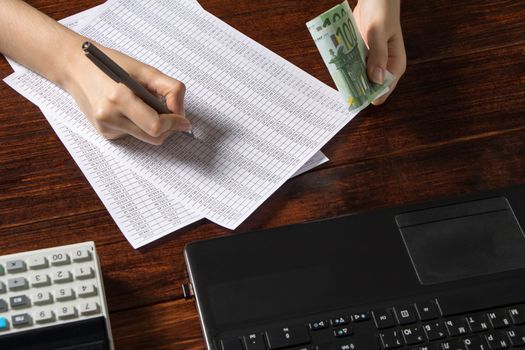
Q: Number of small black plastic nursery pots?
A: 0